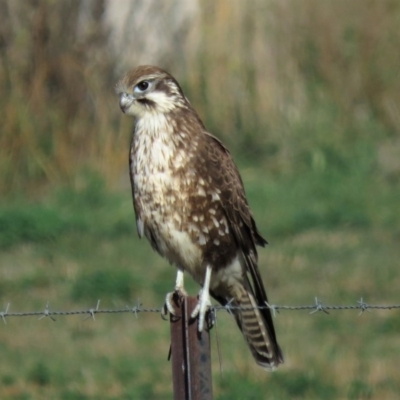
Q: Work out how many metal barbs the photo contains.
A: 8